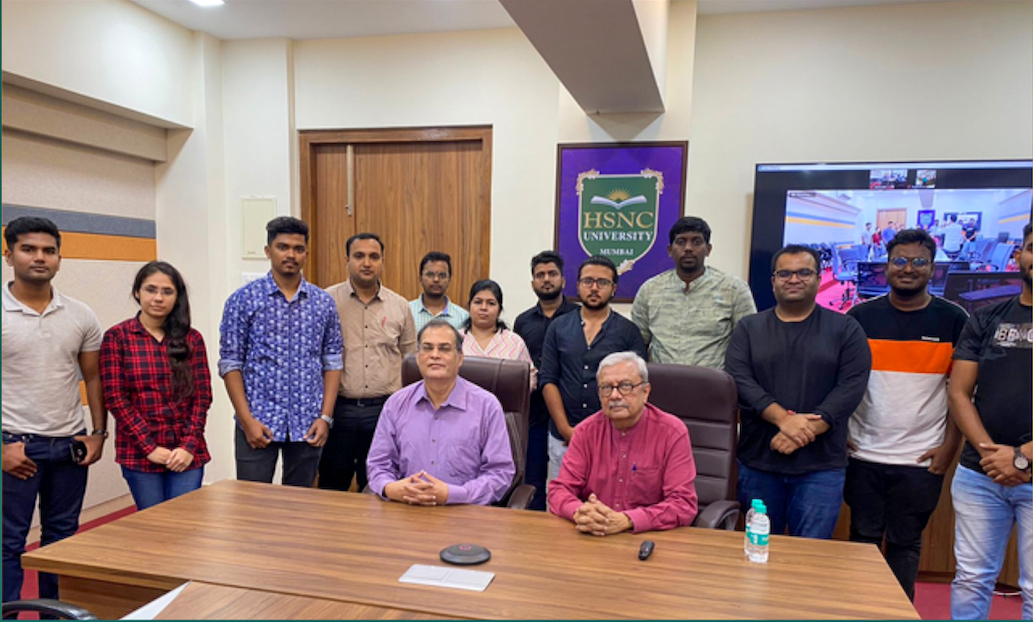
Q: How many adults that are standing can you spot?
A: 12